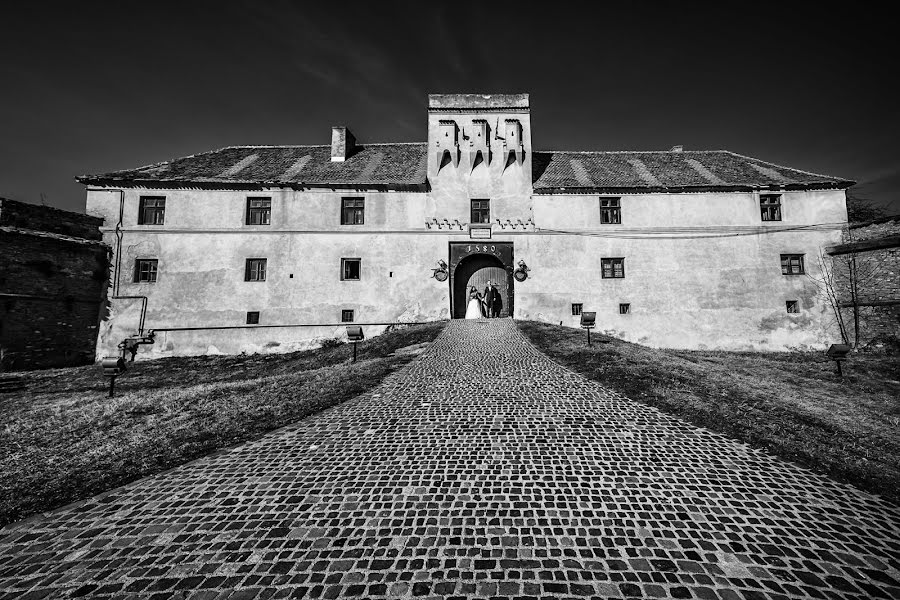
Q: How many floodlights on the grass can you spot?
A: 4